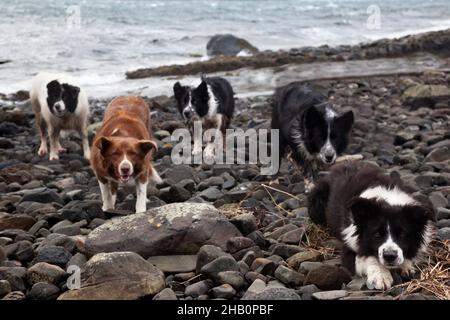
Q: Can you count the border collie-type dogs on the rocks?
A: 5